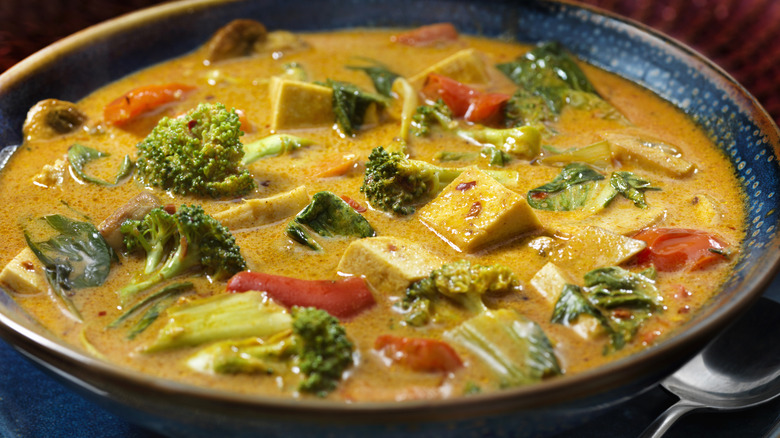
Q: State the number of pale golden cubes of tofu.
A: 6